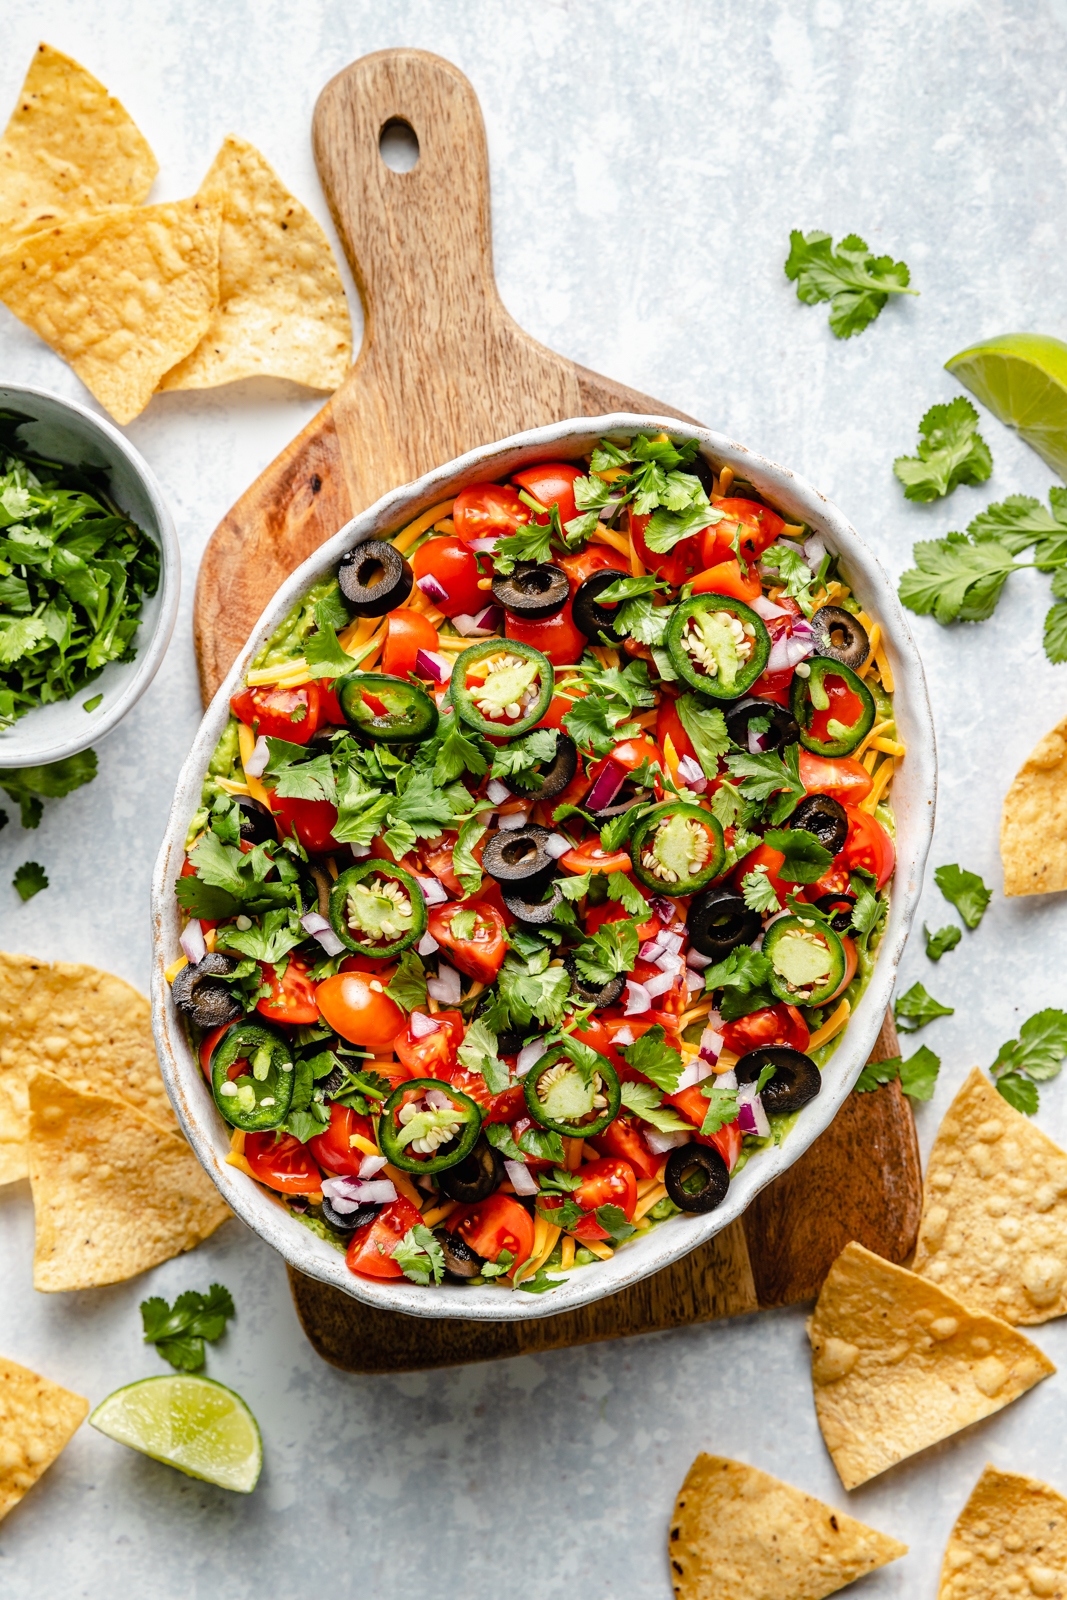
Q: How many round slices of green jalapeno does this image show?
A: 10